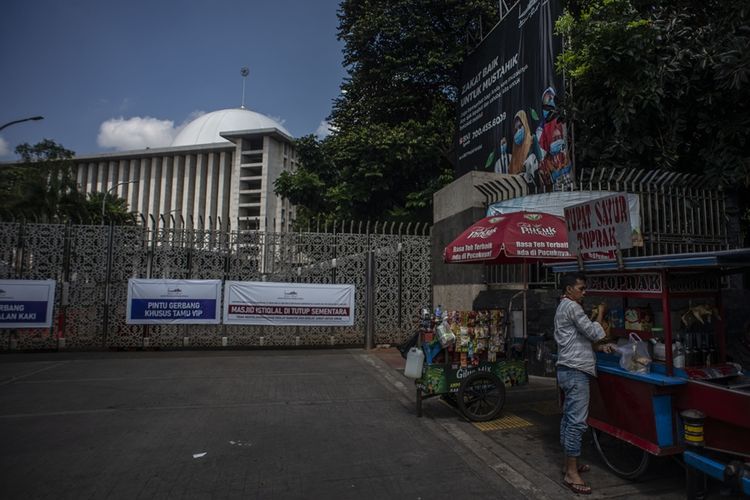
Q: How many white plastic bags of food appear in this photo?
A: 1